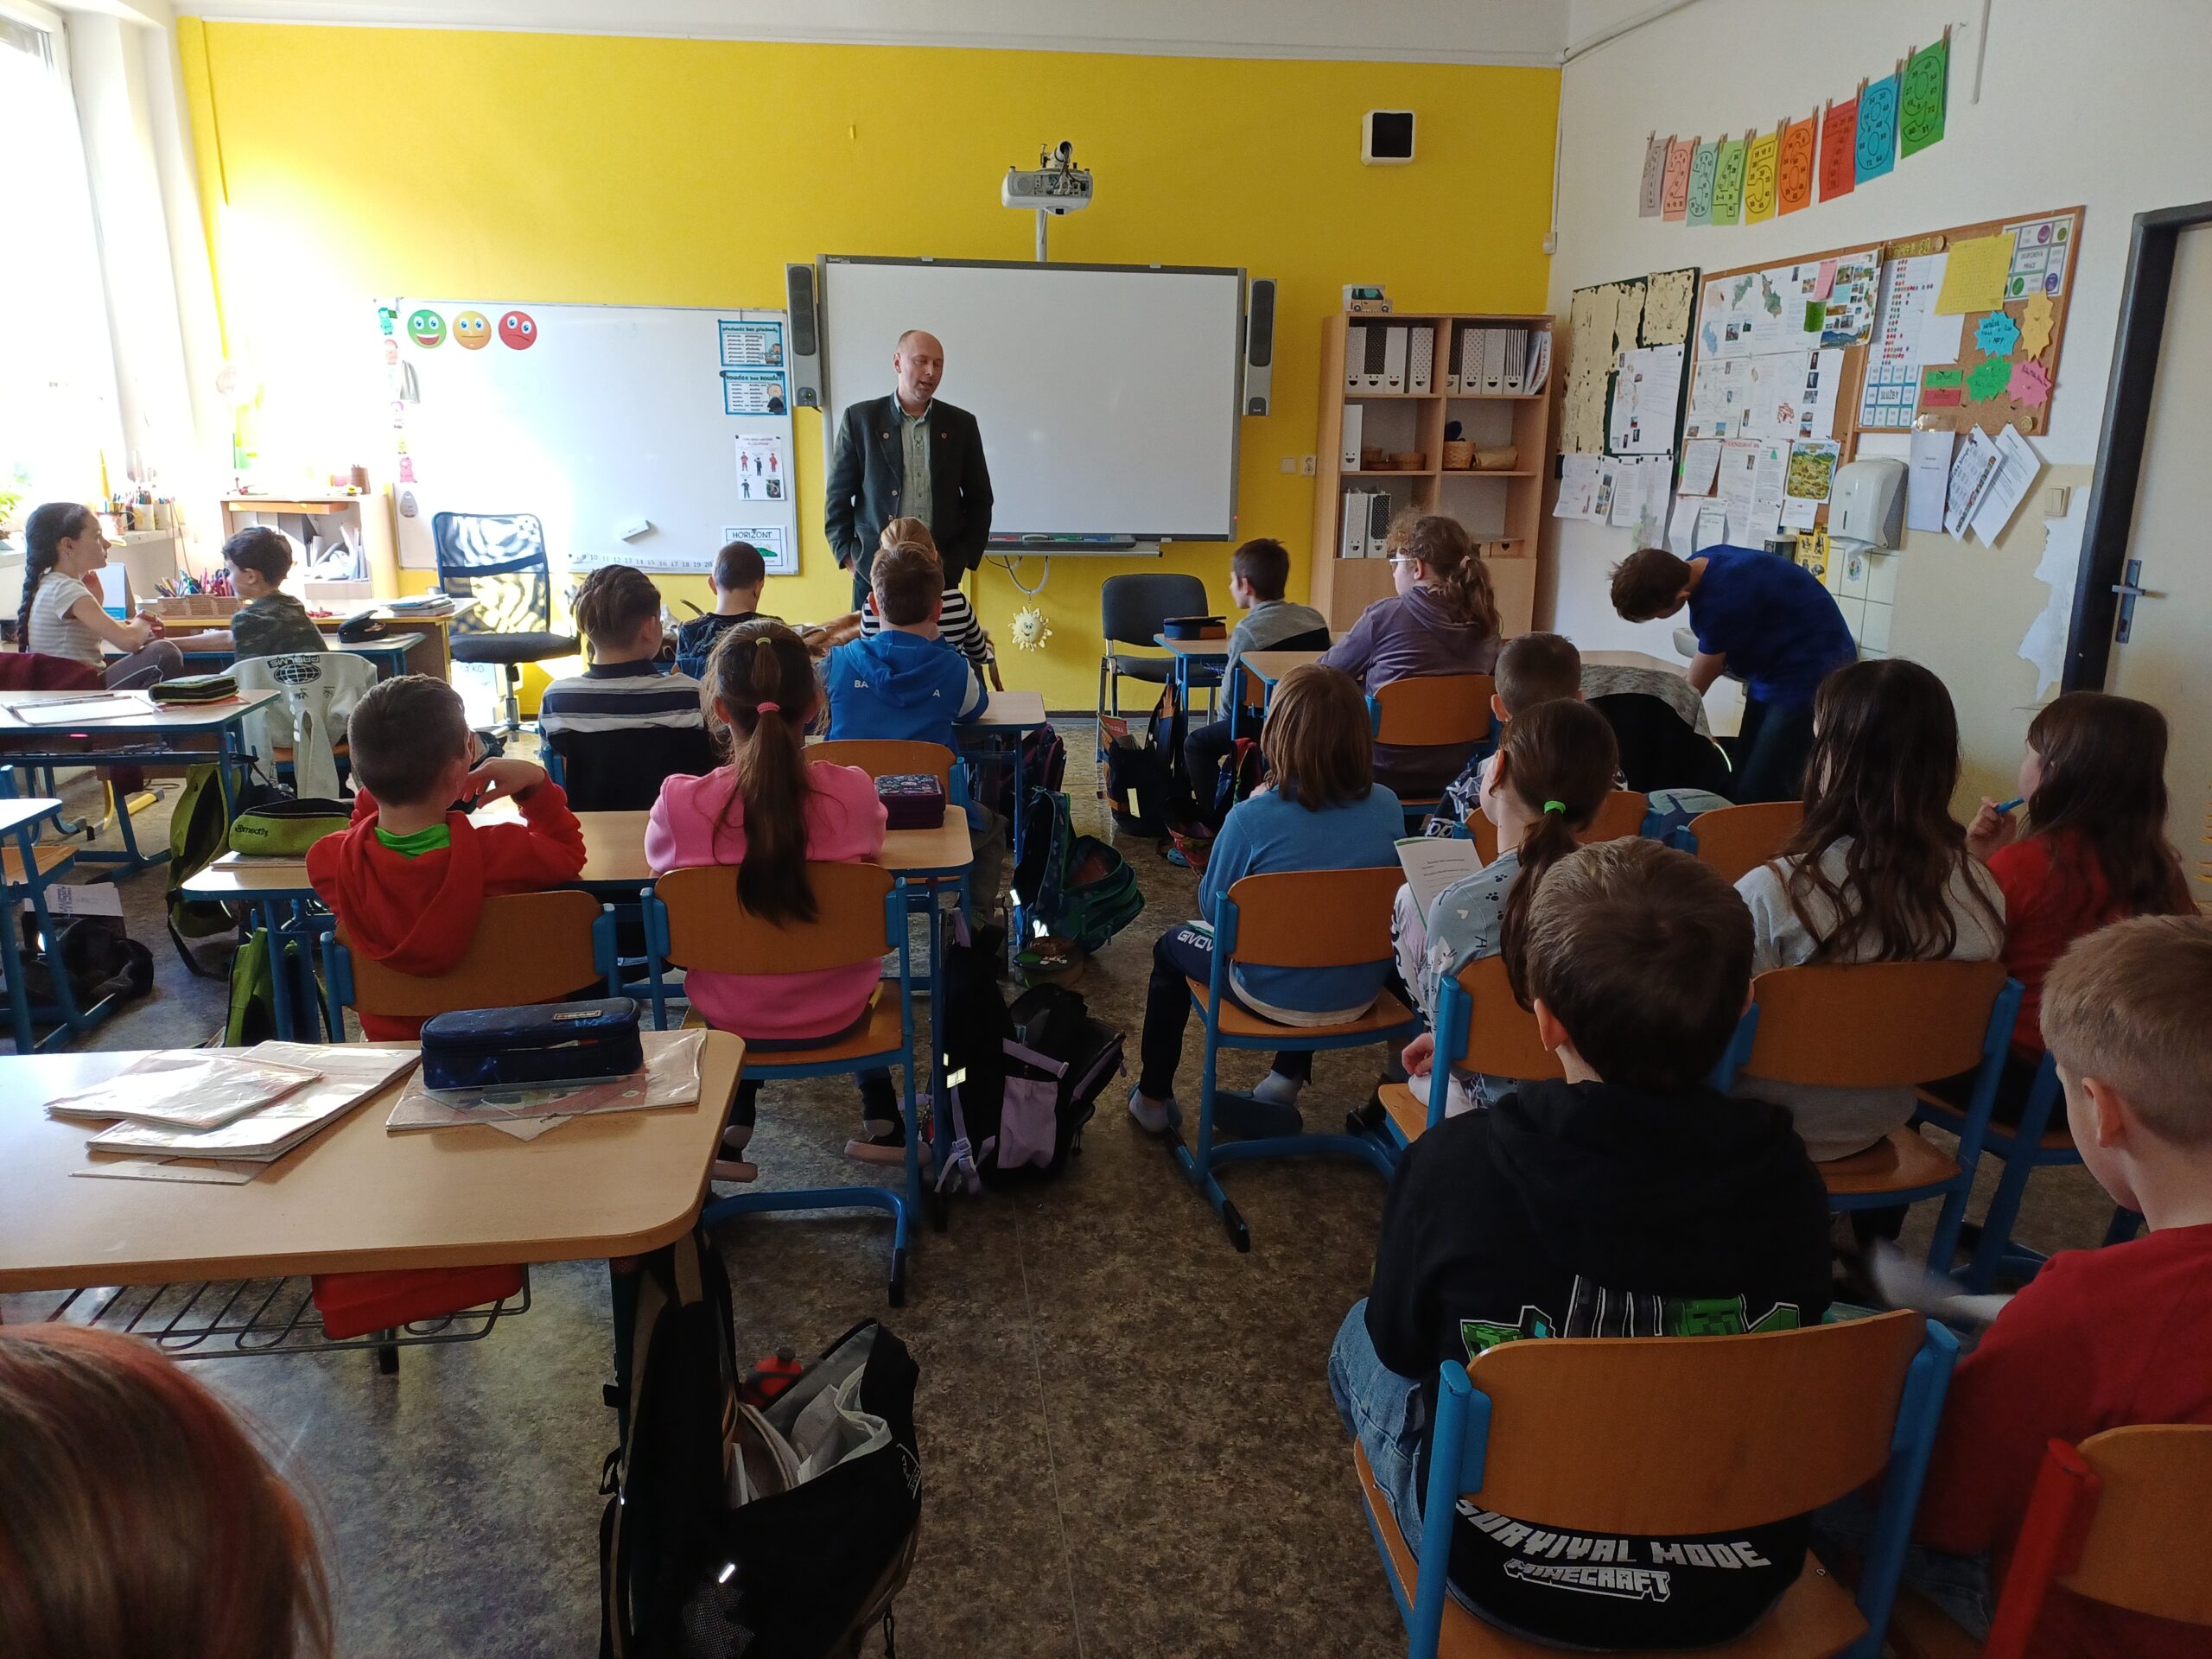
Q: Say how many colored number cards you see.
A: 9